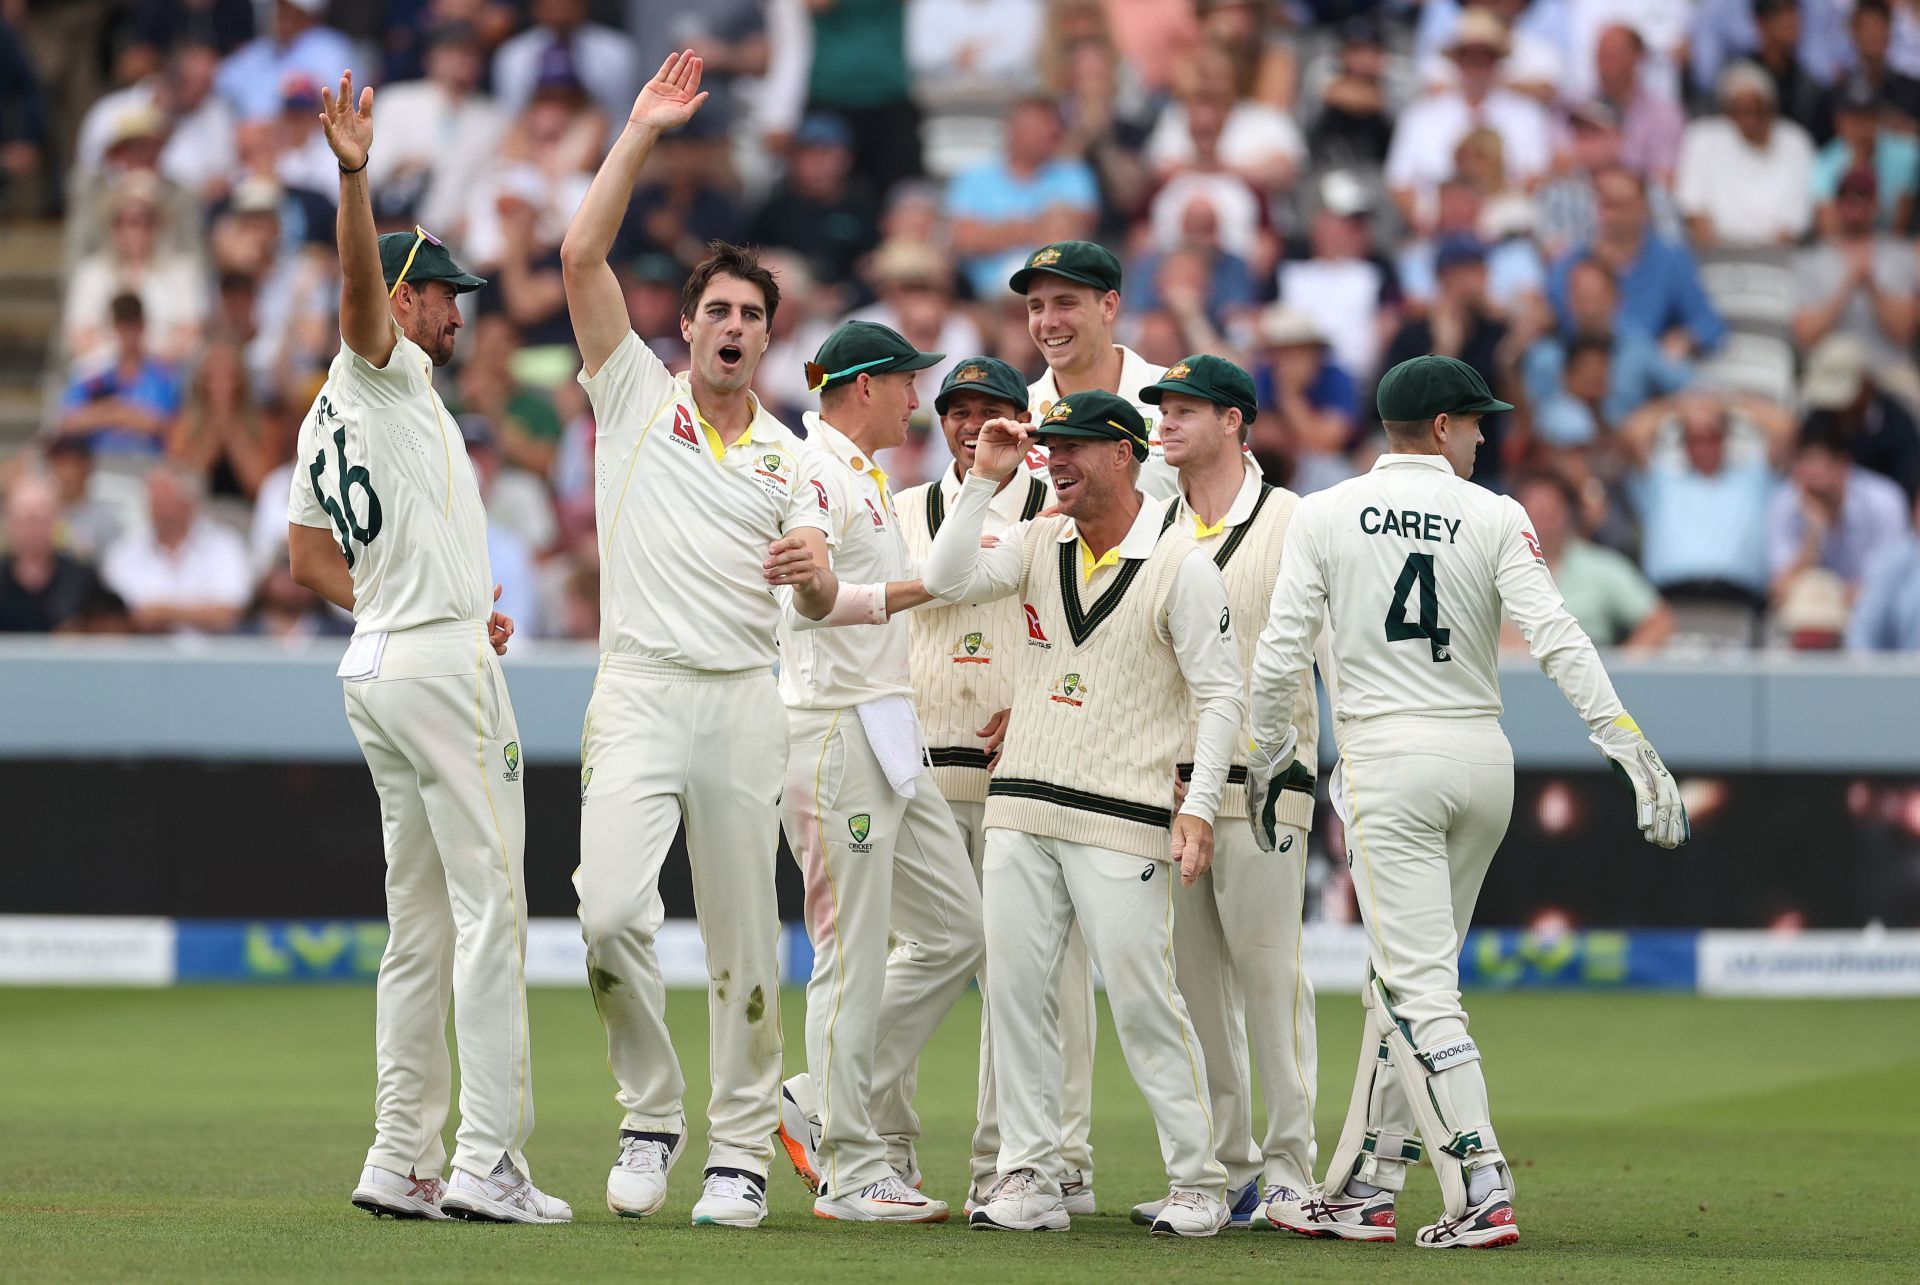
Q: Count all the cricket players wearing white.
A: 8